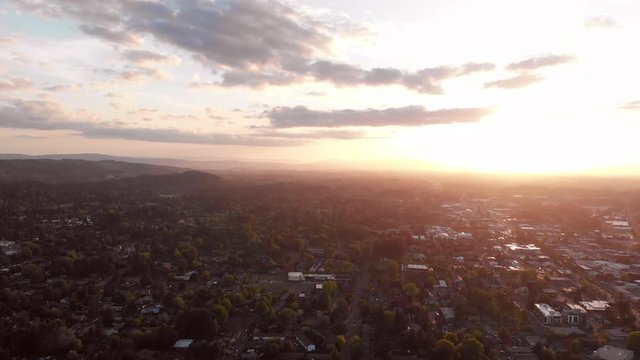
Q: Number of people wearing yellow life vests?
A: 0